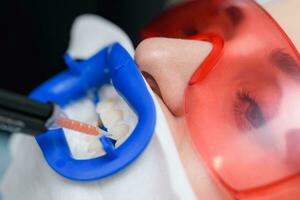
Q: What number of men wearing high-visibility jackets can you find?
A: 0